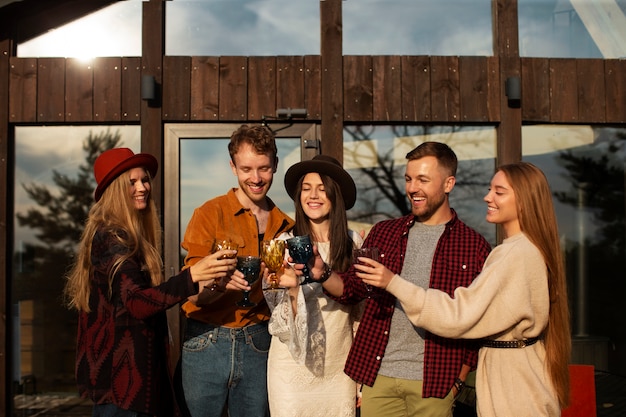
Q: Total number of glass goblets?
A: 5